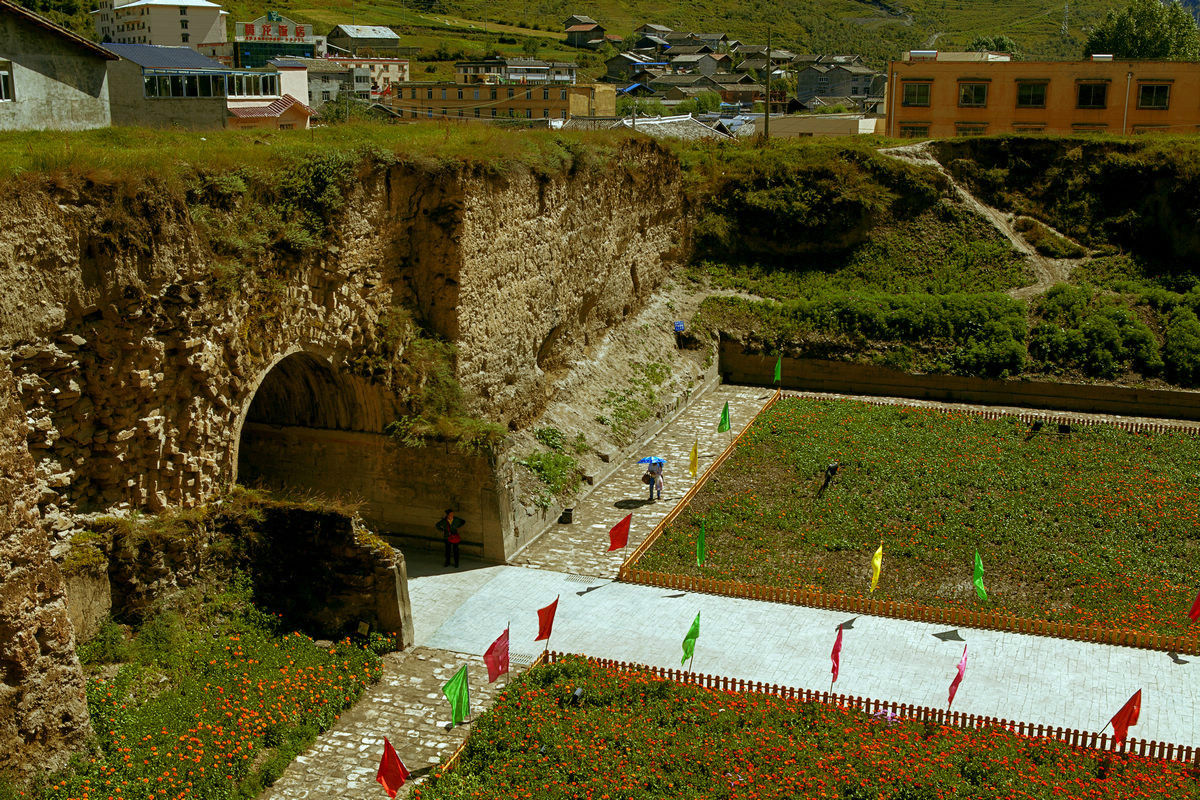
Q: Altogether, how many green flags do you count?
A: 6